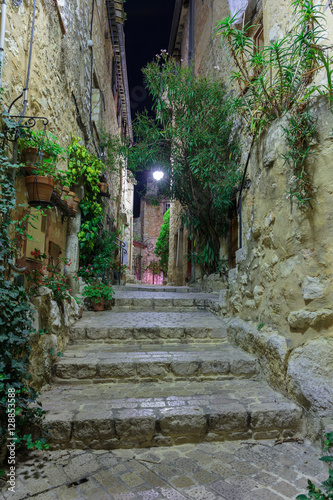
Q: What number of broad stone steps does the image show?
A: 5